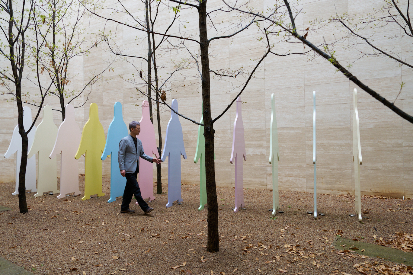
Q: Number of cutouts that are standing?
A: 12